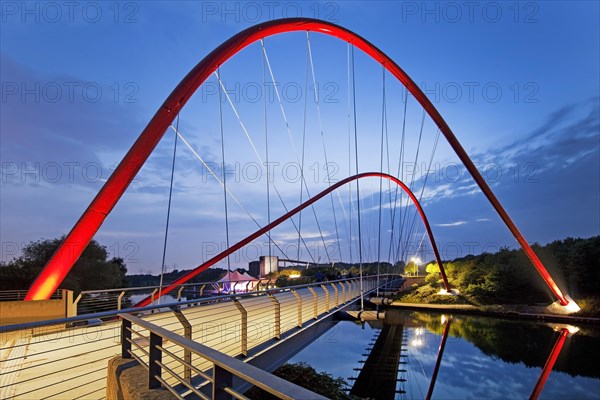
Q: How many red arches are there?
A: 2